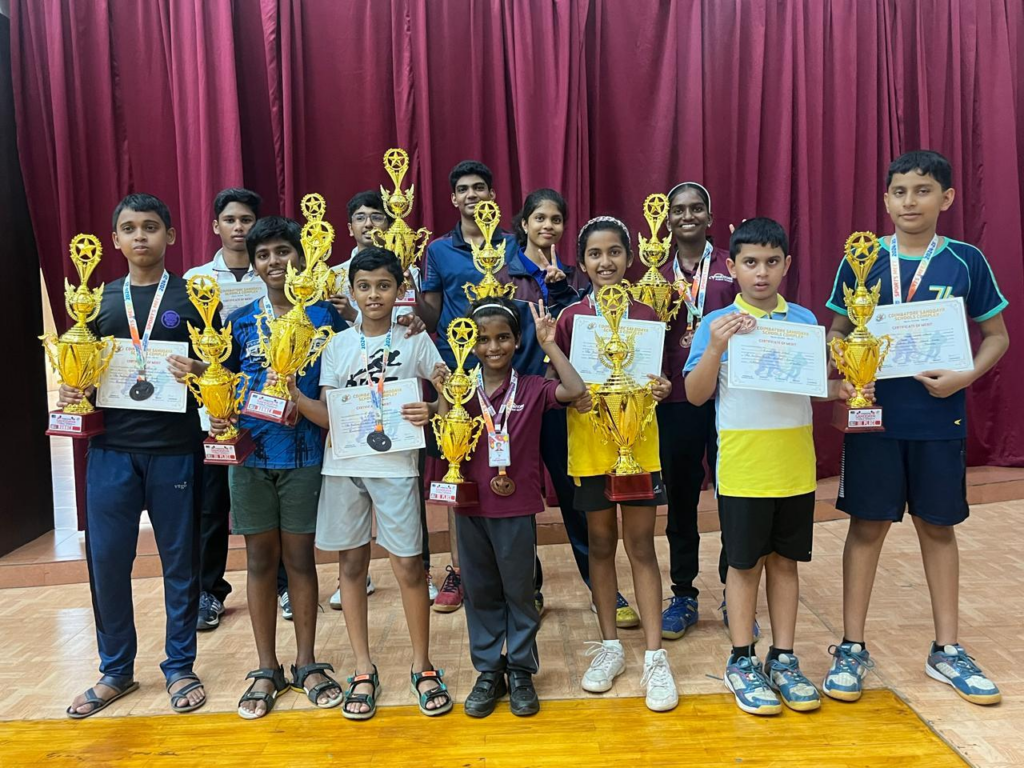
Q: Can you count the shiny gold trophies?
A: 10